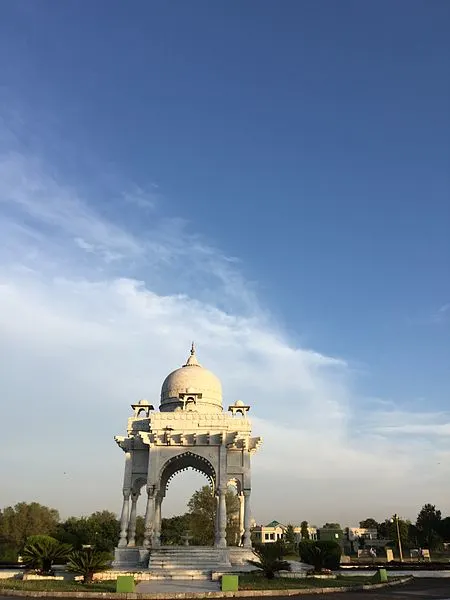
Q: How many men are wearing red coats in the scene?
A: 0